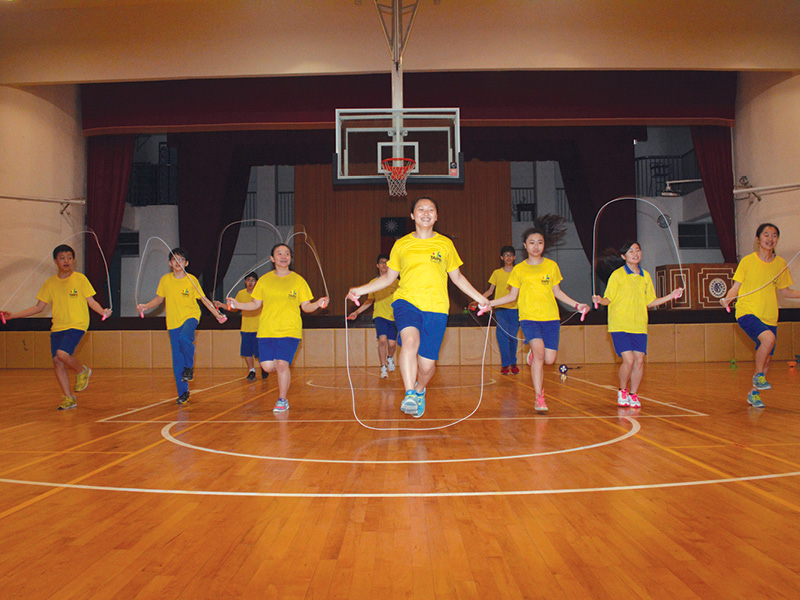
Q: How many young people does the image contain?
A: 10